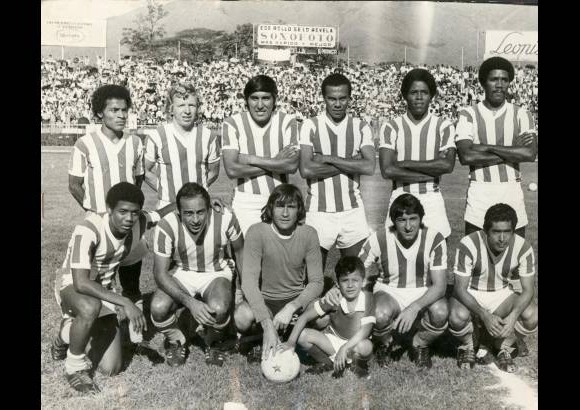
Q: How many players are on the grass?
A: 11